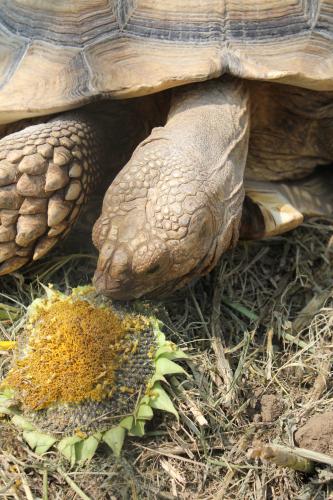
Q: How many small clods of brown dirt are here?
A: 2